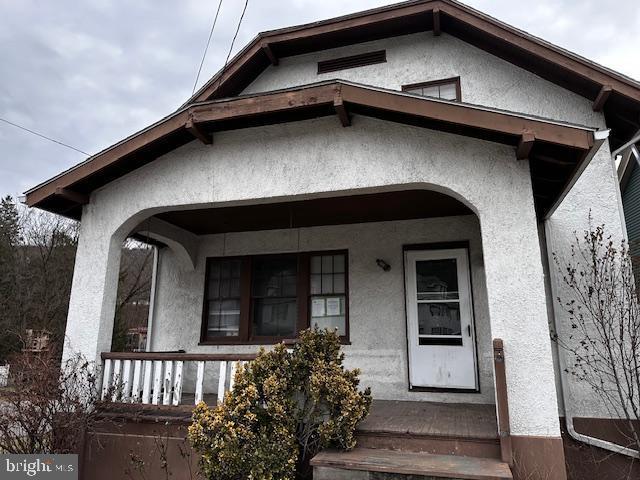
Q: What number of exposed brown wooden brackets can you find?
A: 7